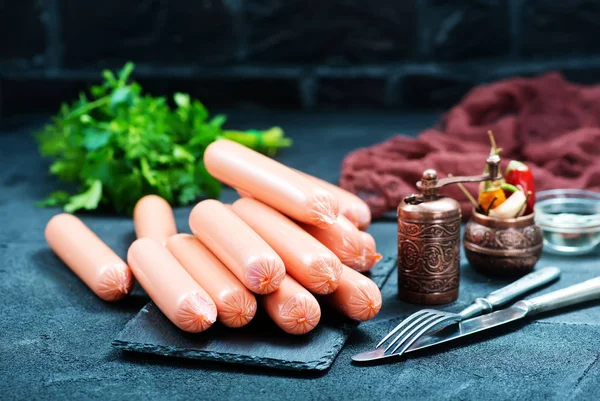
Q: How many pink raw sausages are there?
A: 12